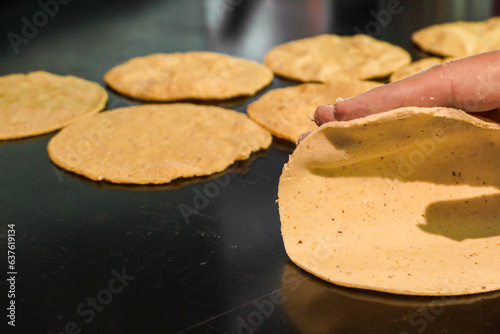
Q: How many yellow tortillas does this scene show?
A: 8